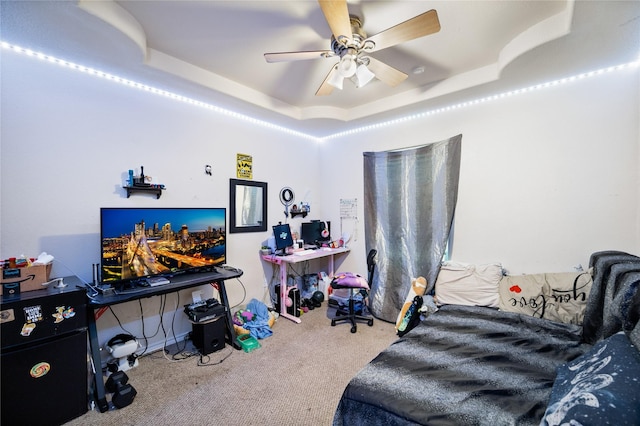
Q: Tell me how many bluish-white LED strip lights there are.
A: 2